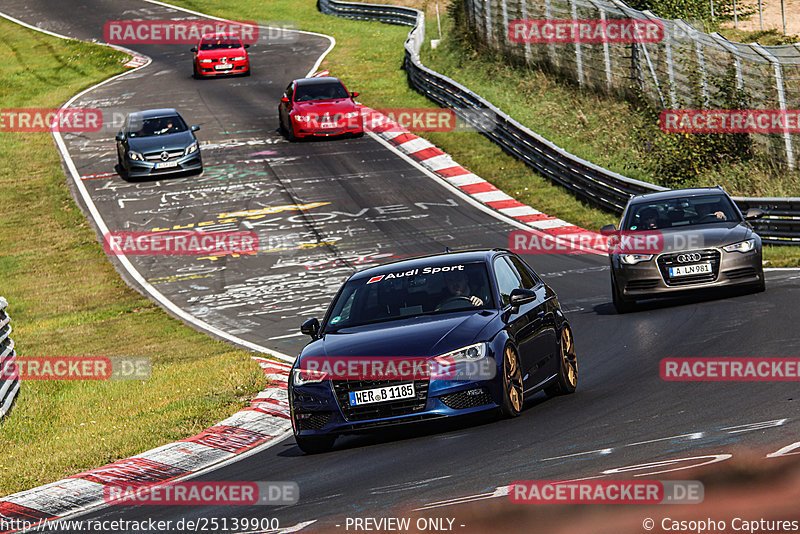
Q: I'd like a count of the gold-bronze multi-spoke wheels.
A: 2